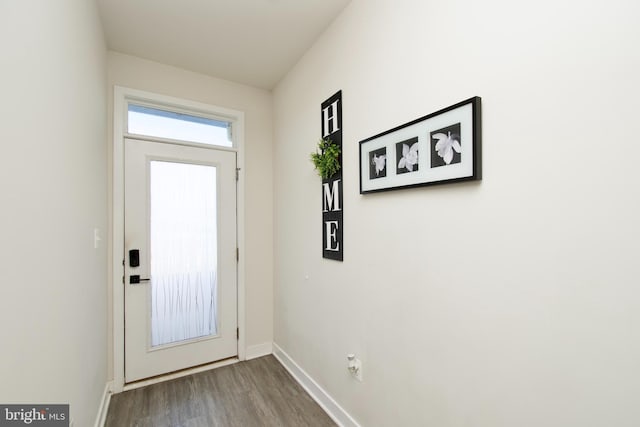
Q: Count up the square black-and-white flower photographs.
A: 3